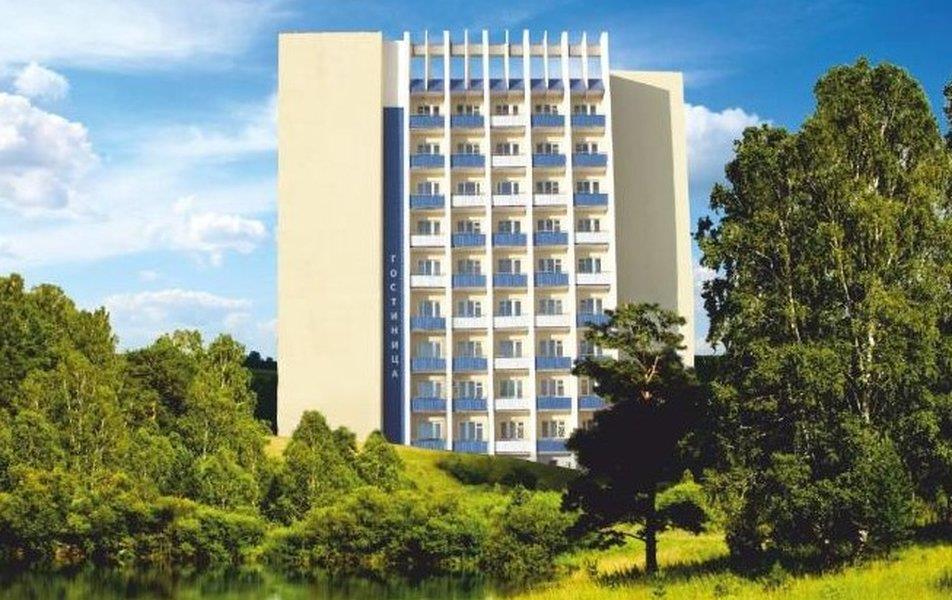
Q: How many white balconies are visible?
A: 15